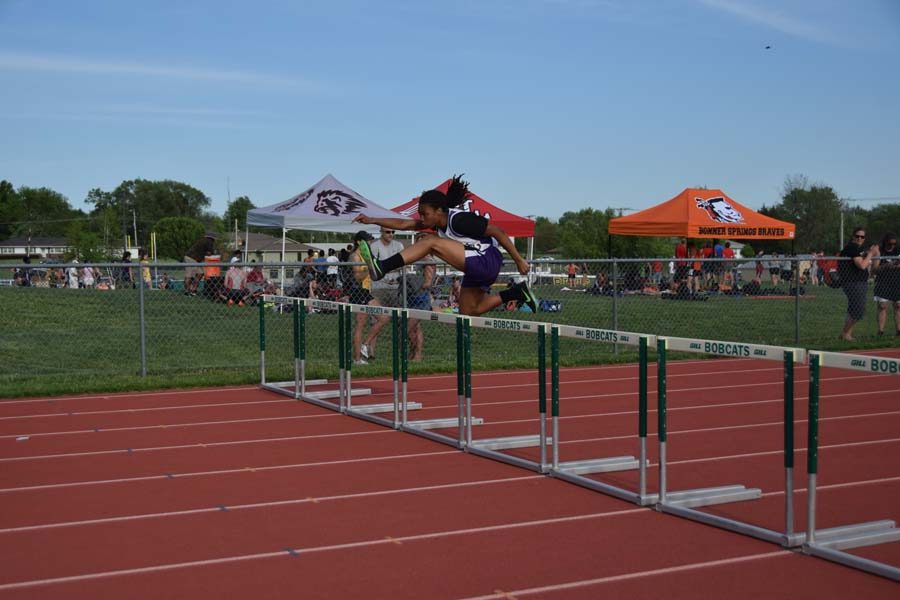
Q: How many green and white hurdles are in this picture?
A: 8